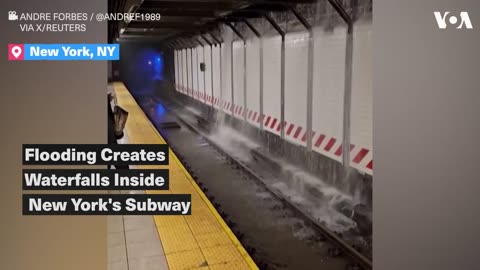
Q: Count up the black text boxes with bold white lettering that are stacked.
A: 3